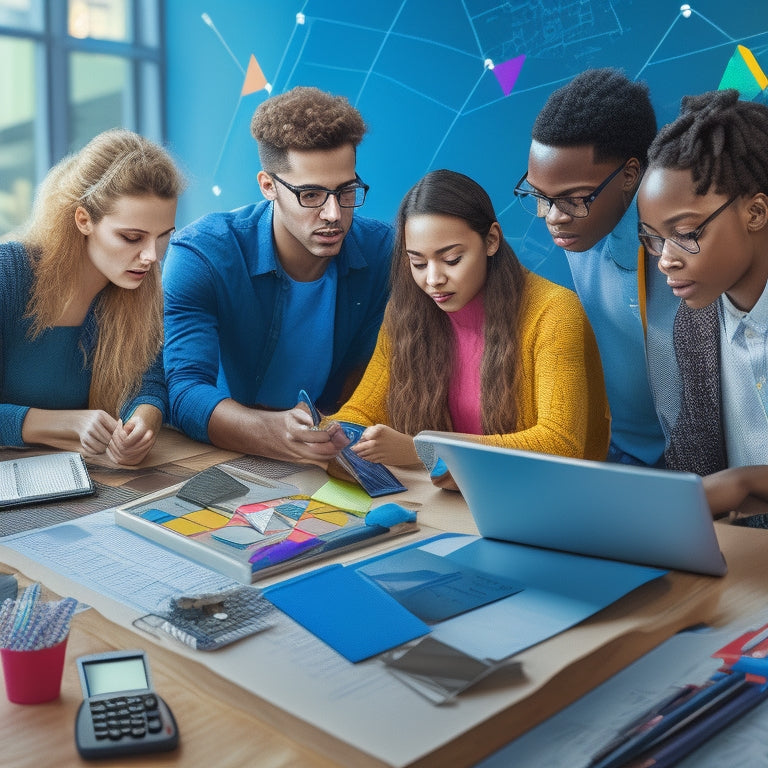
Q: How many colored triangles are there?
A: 3